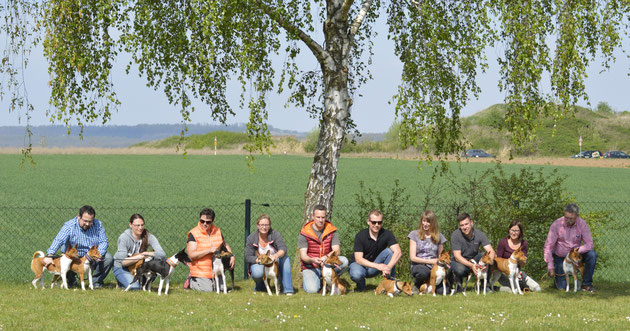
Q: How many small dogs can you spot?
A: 12